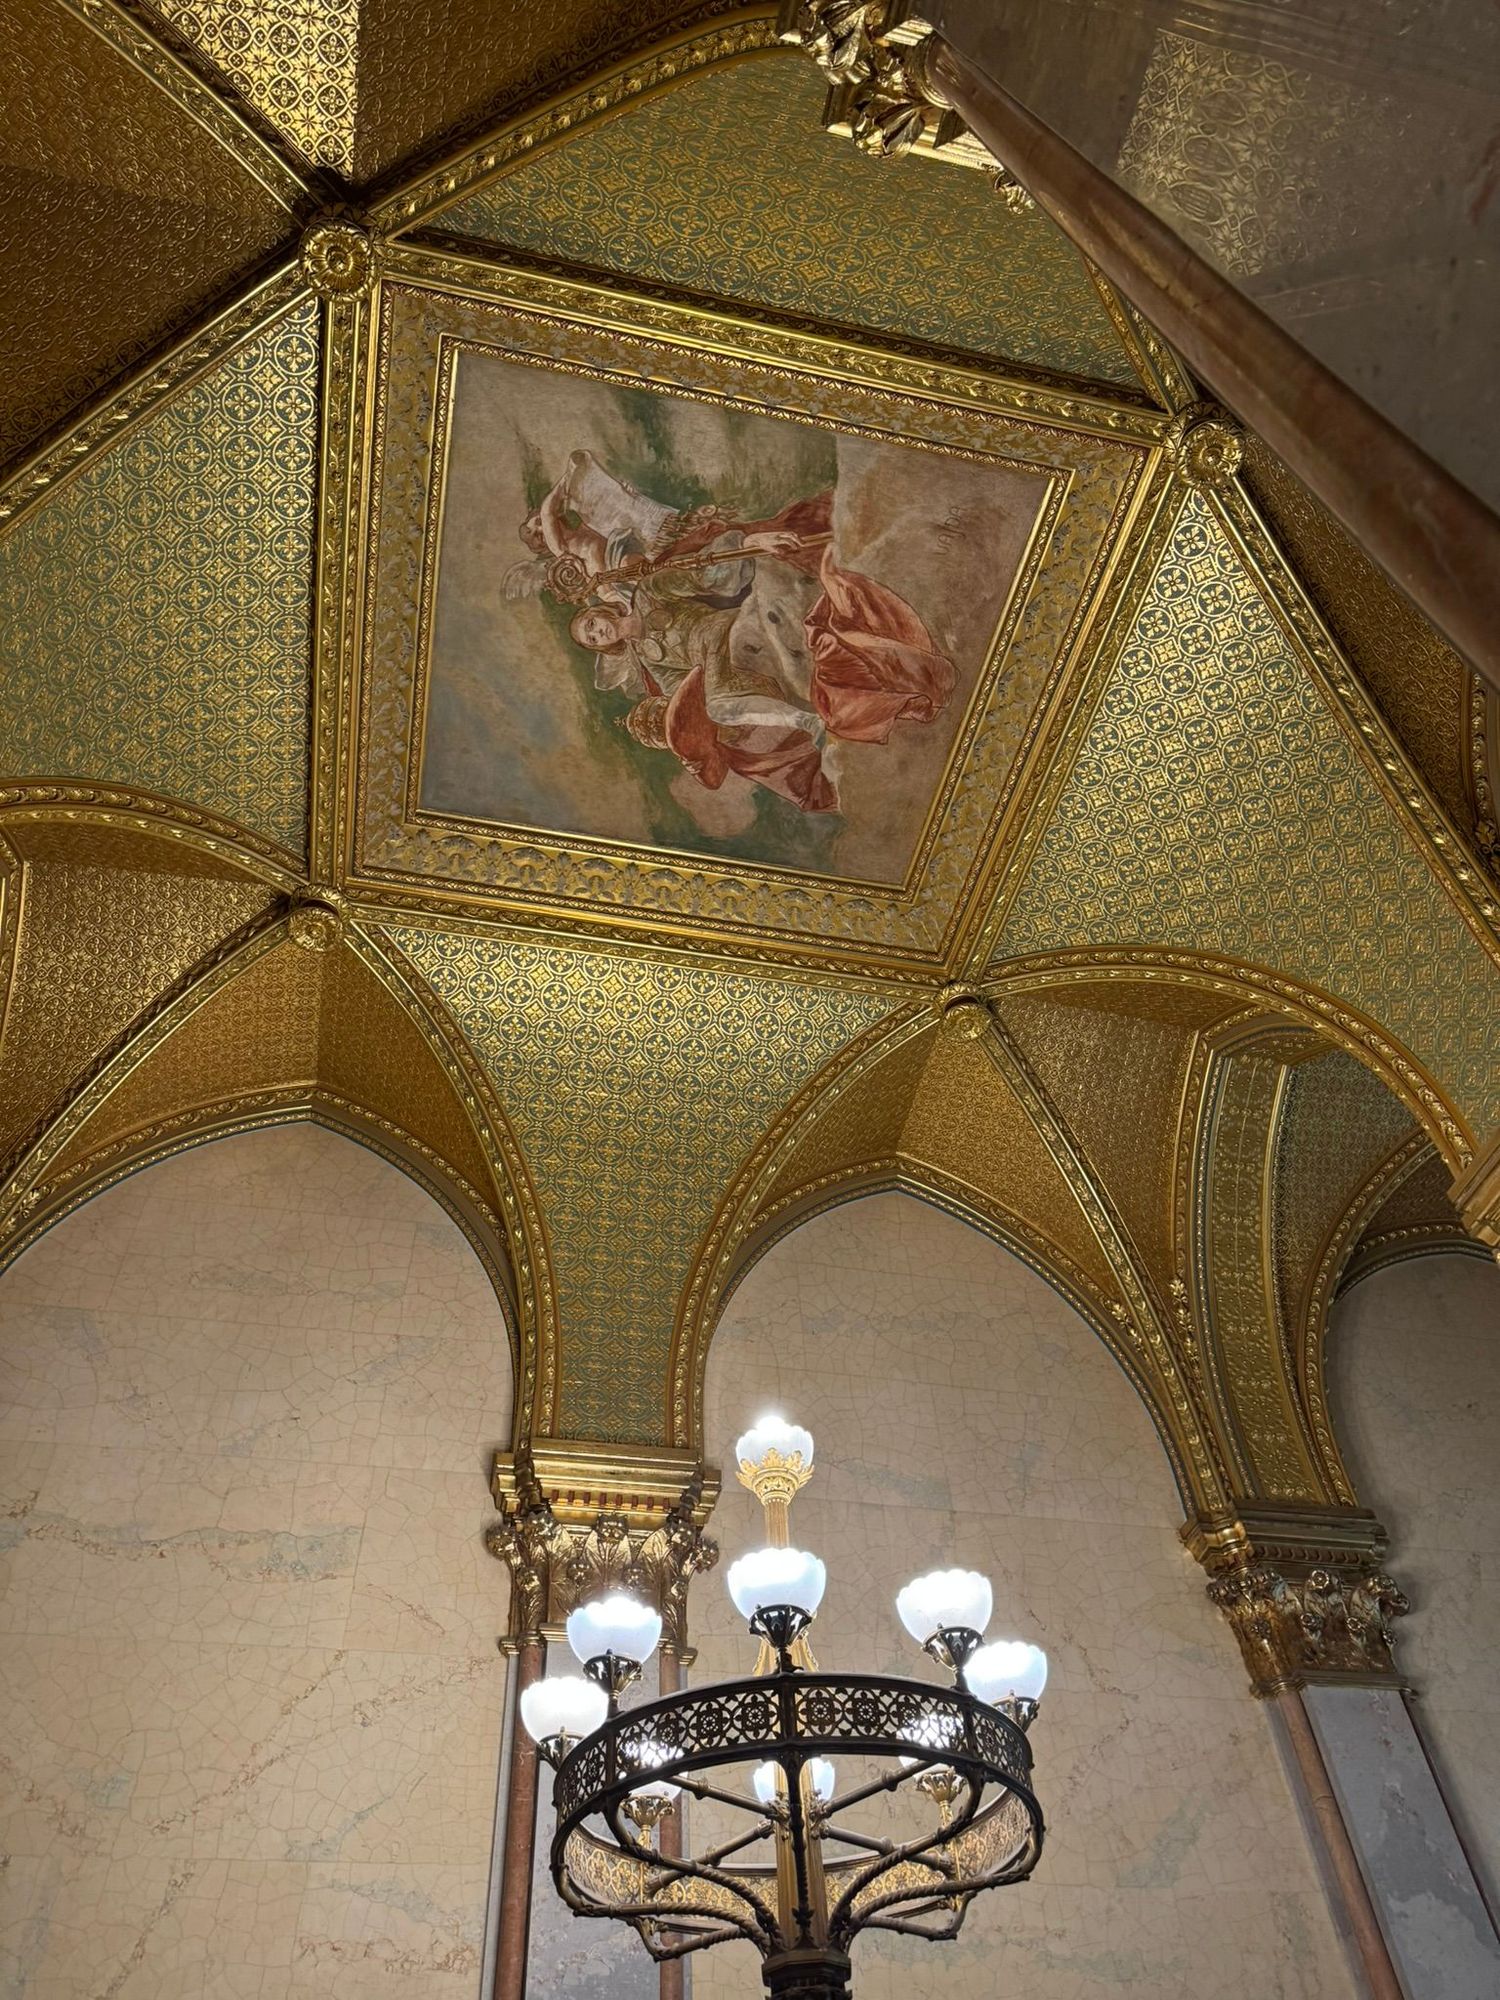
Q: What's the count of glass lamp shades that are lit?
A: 9